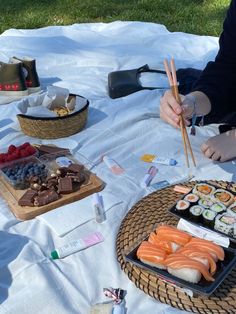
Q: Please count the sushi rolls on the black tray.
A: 10